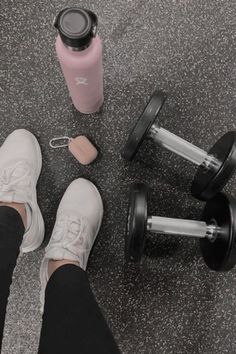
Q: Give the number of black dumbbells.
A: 2